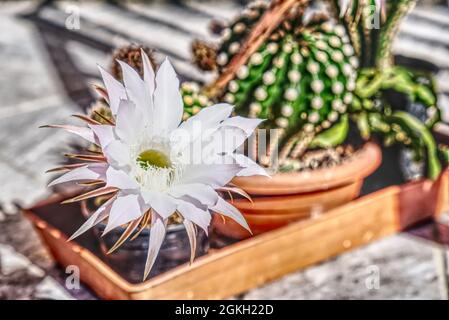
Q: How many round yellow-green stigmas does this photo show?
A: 1